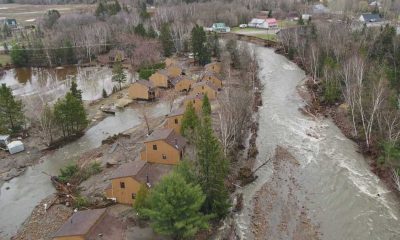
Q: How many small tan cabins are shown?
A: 13